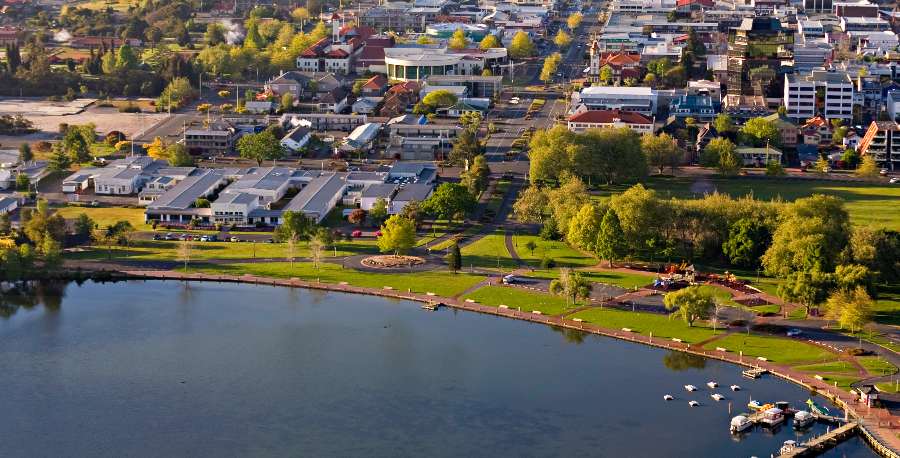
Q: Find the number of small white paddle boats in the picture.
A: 6